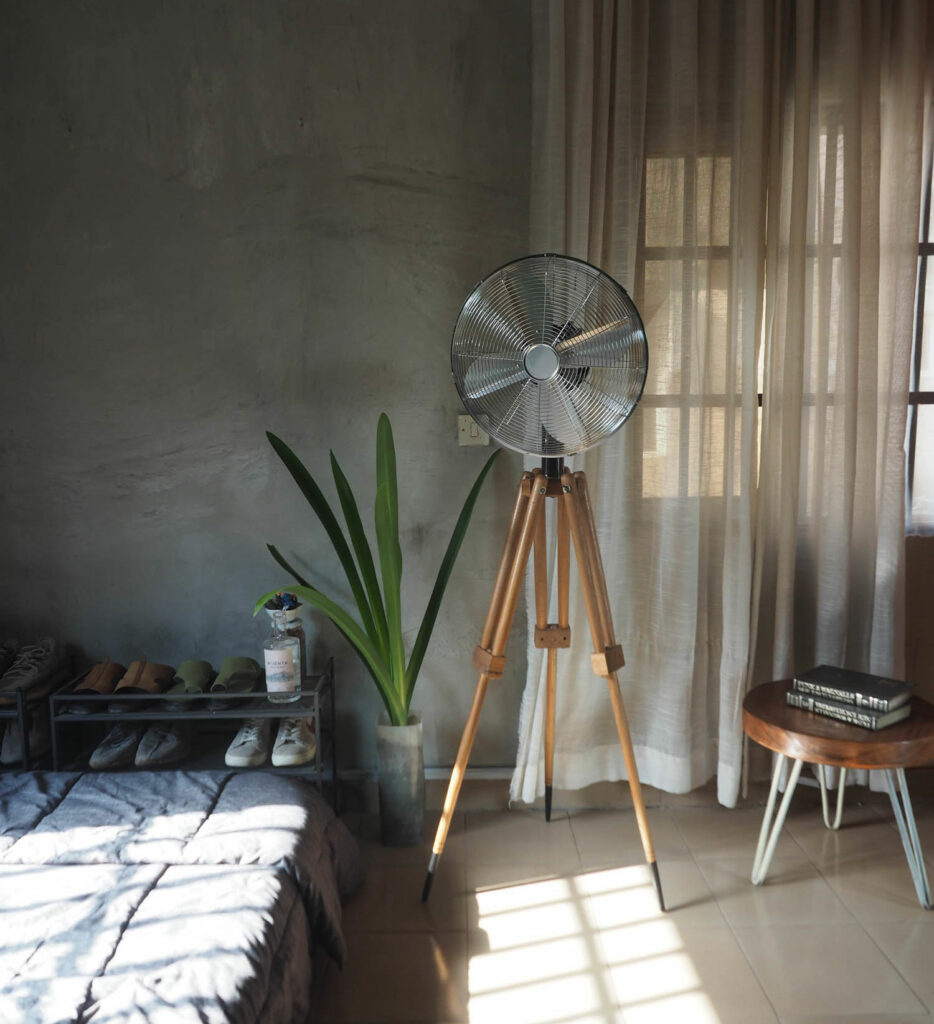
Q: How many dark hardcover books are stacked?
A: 2